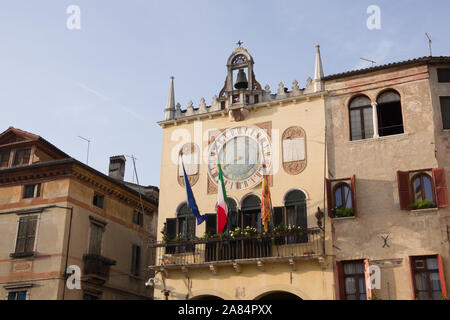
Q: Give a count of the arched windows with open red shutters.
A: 2